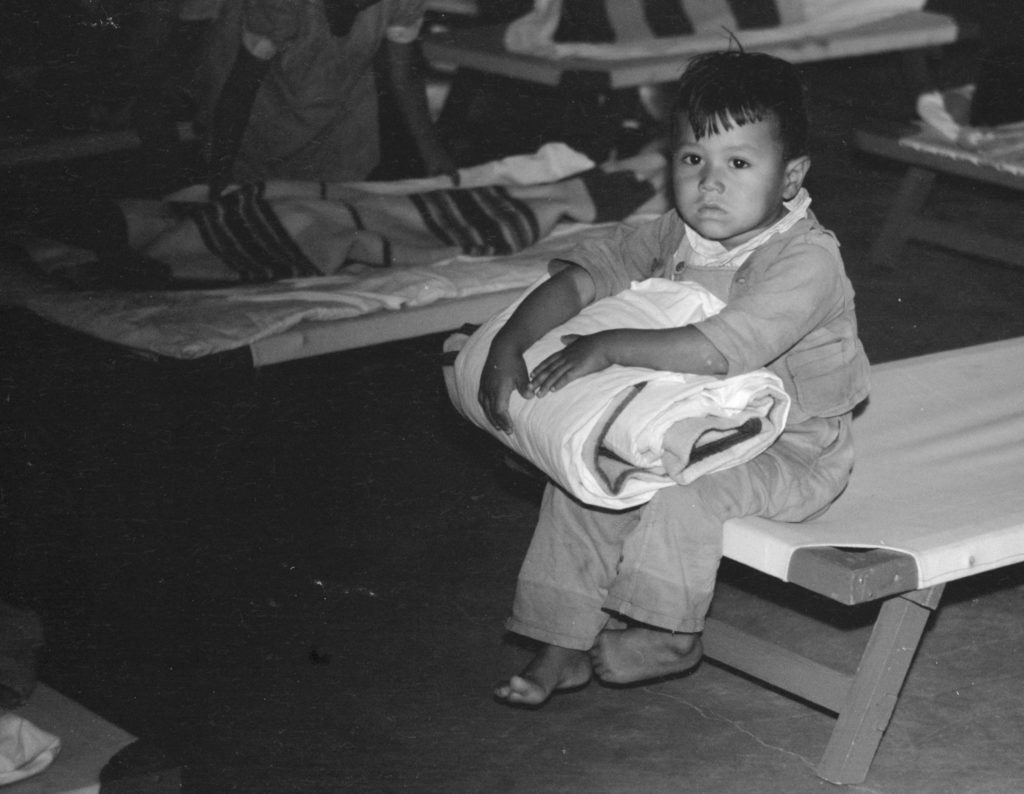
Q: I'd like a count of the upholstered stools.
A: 0